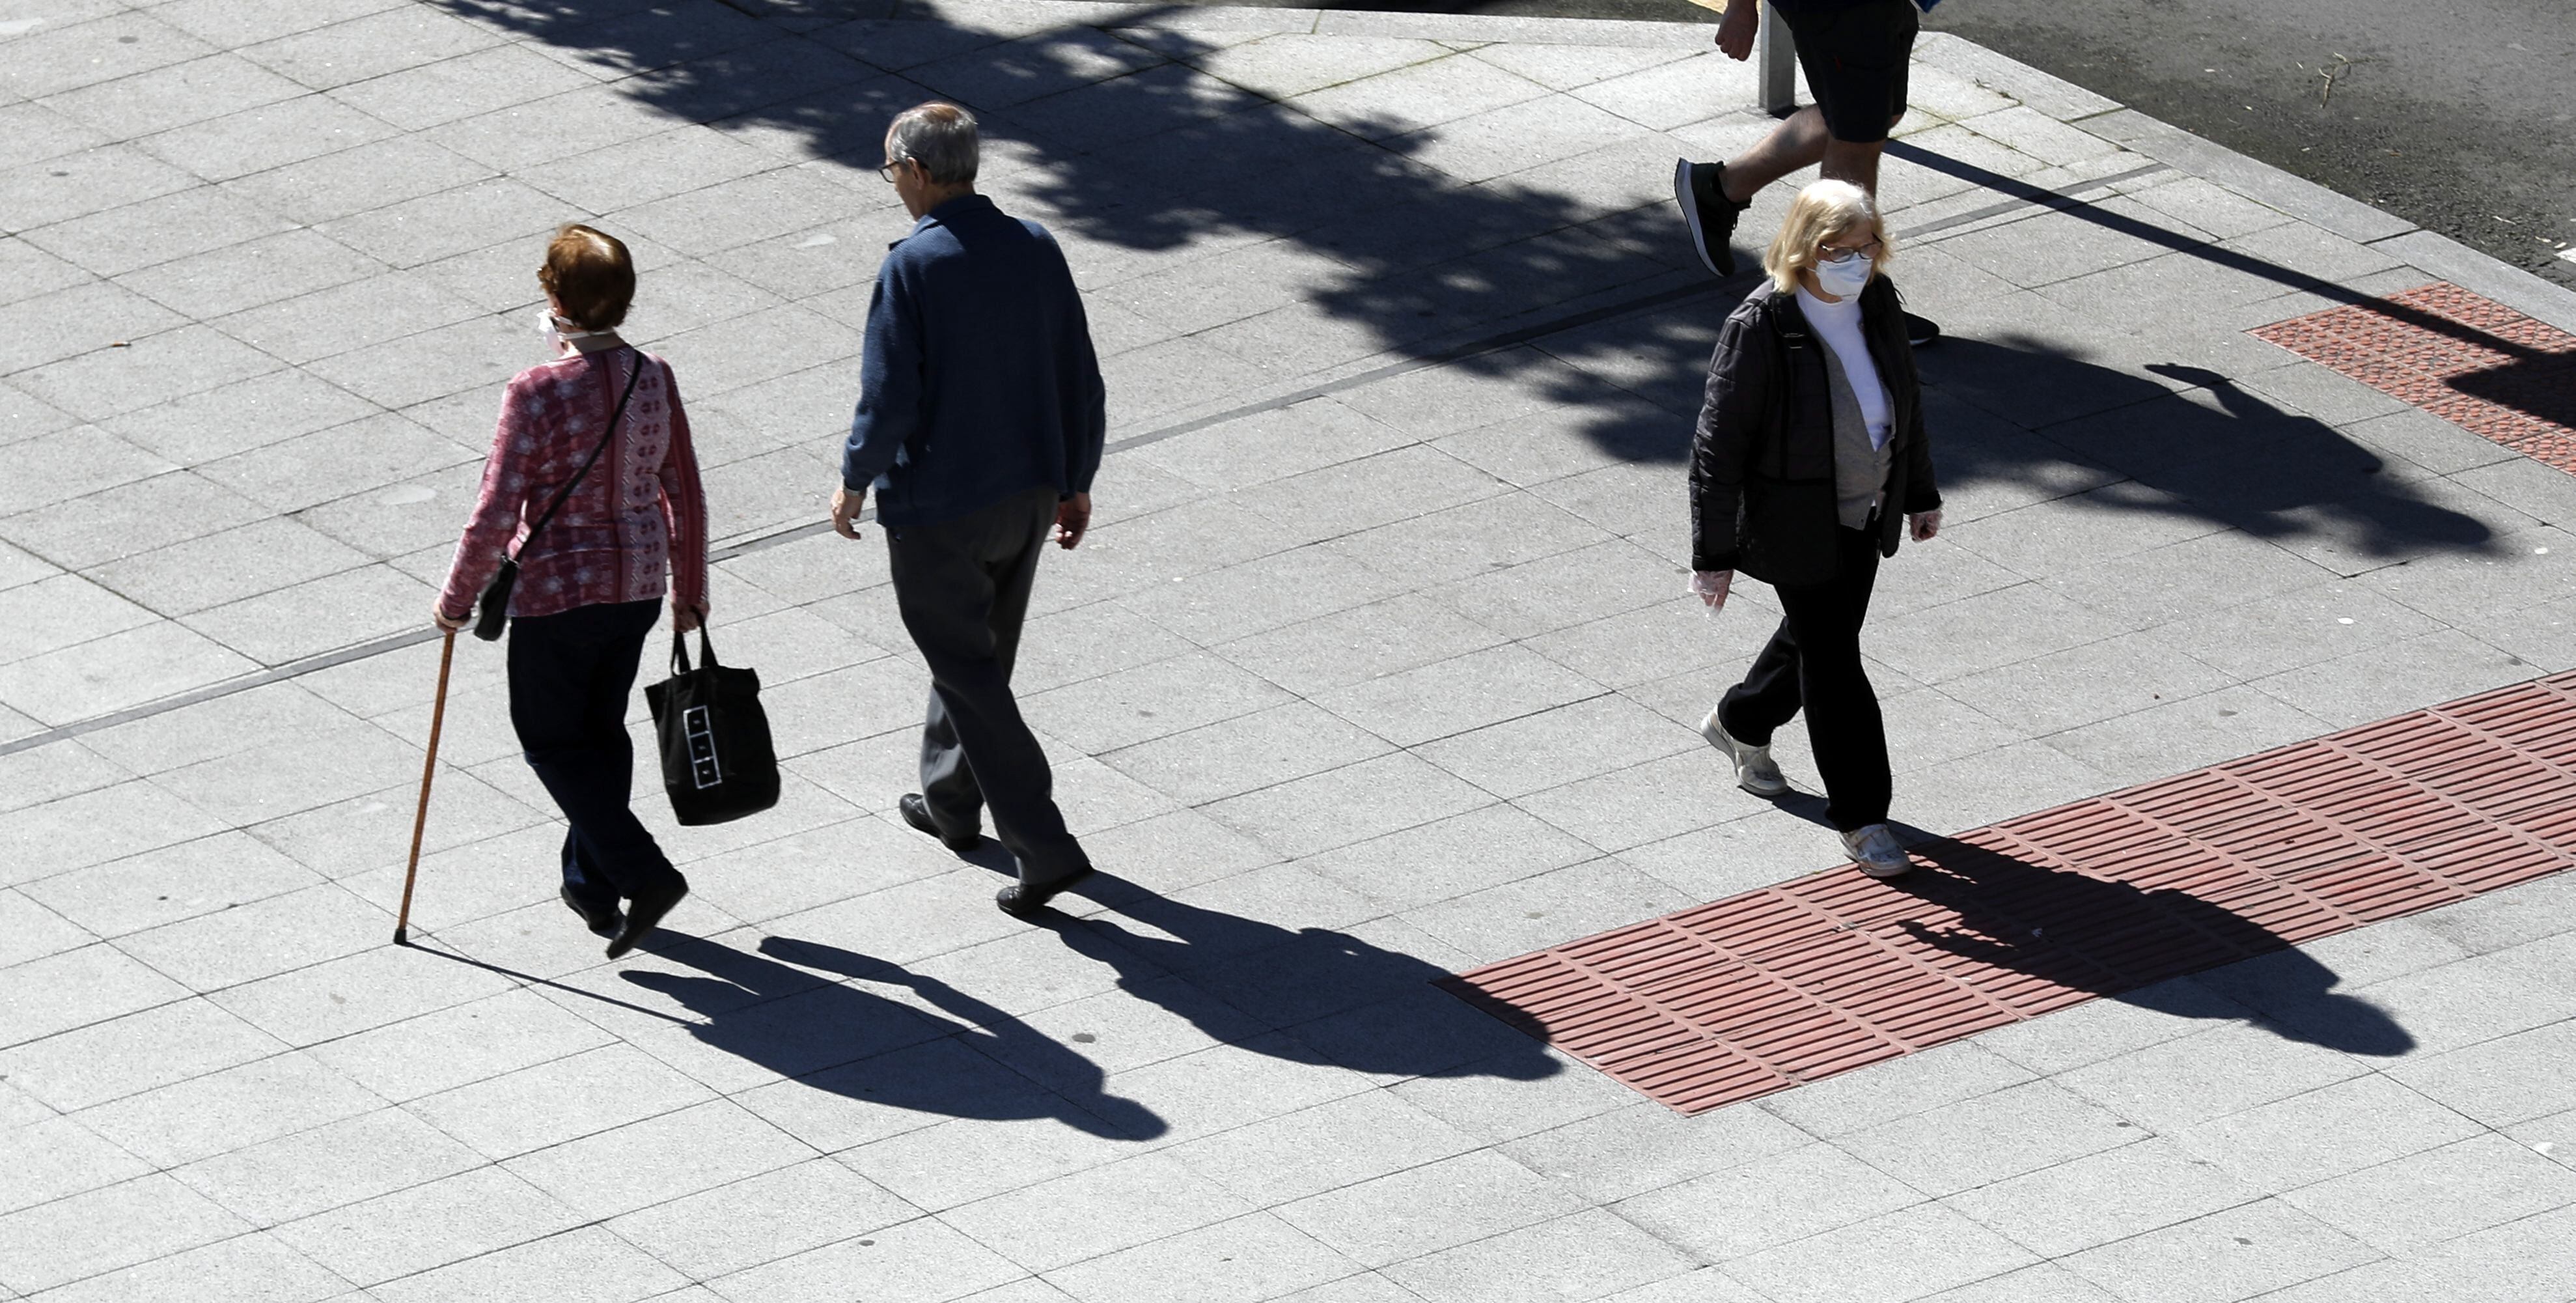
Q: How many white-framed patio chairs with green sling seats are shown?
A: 0